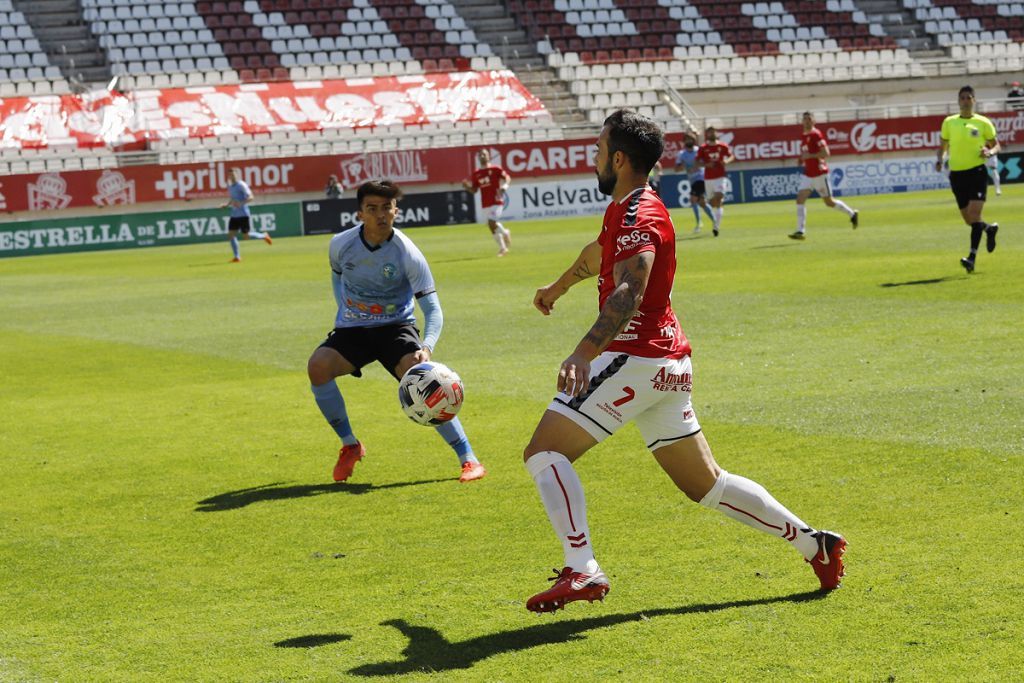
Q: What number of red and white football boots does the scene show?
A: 2